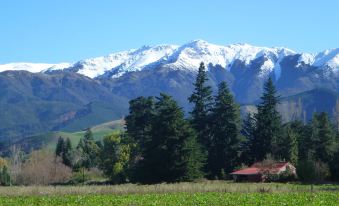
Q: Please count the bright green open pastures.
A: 1